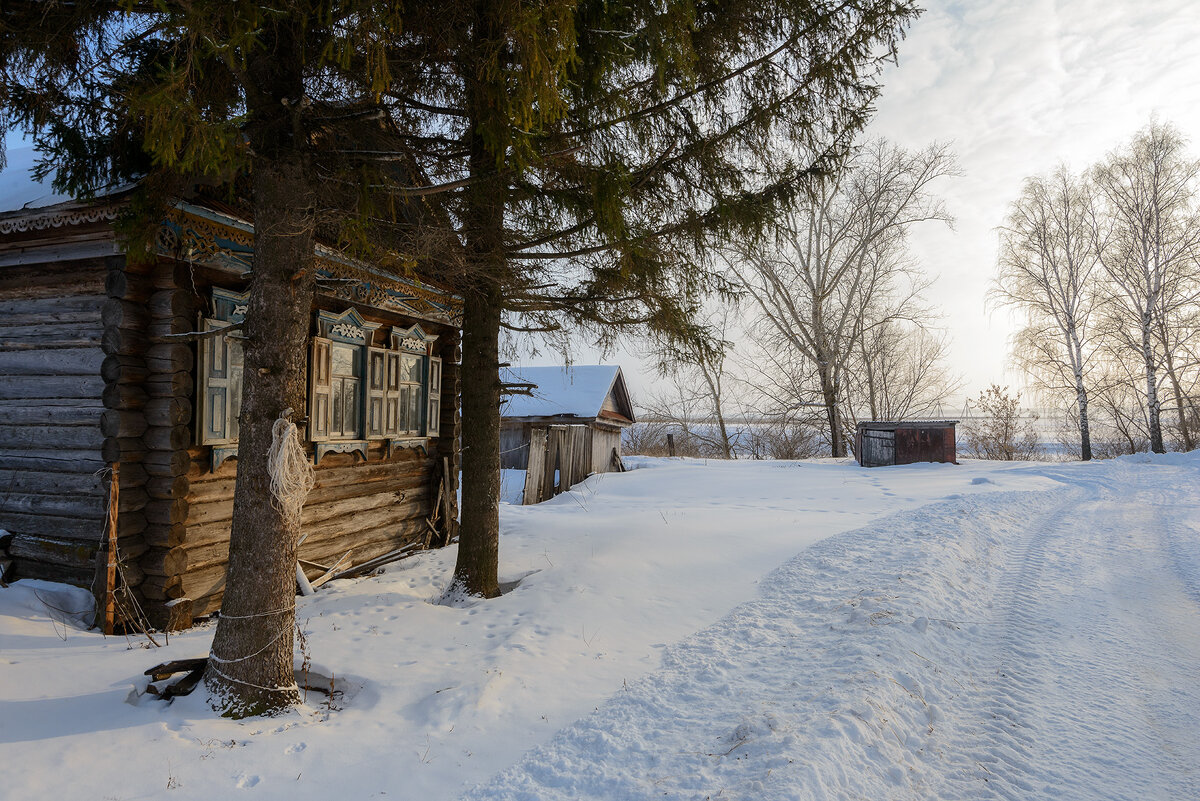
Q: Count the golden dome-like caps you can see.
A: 0